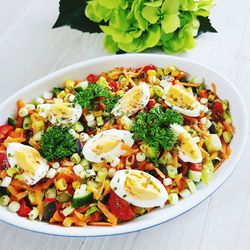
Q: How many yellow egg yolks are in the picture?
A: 7